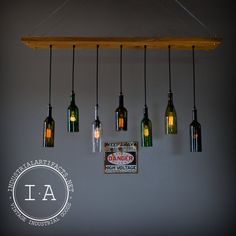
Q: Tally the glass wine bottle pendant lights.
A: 7